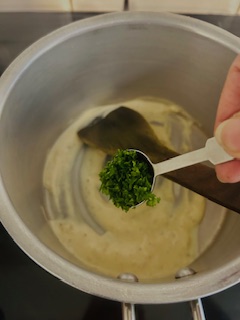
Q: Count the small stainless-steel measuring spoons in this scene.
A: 1